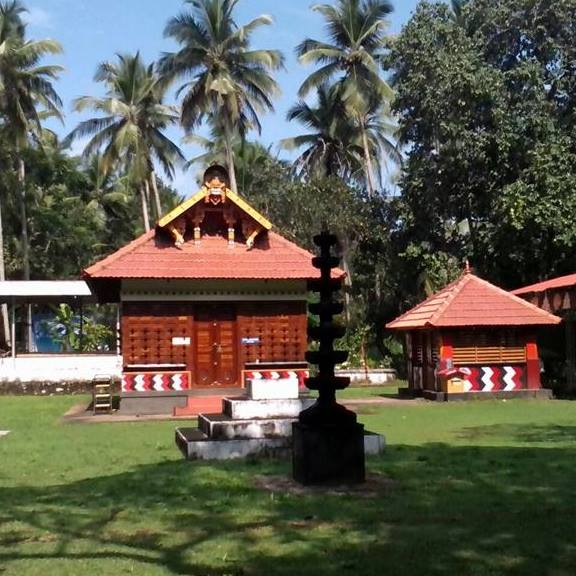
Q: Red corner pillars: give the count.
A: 2